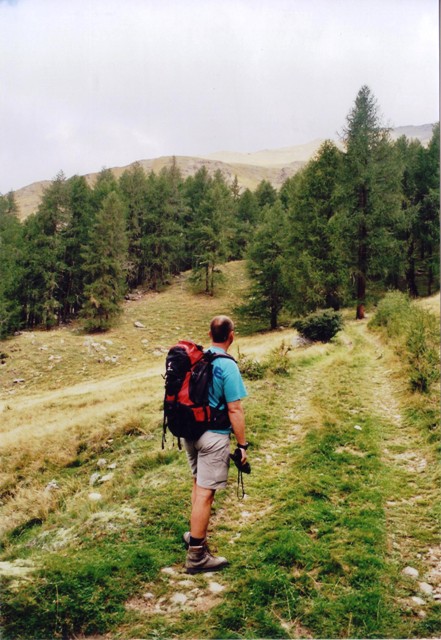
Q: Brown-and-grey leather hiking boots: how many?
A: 2